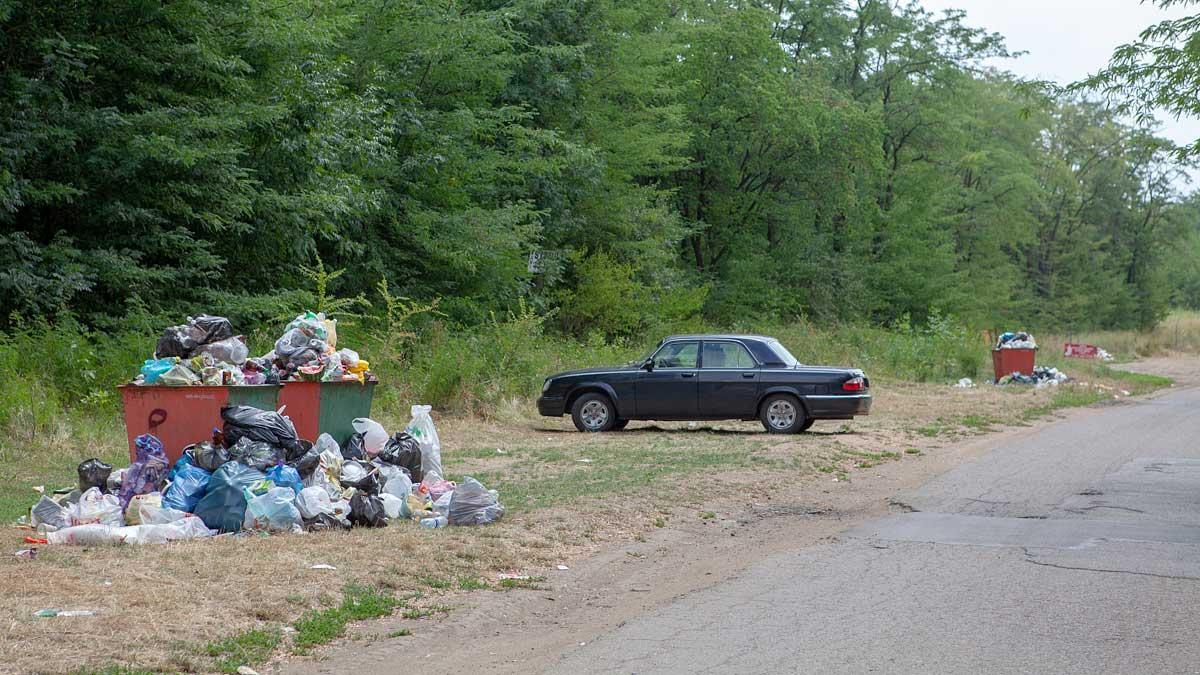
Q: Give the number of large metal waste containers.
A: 3